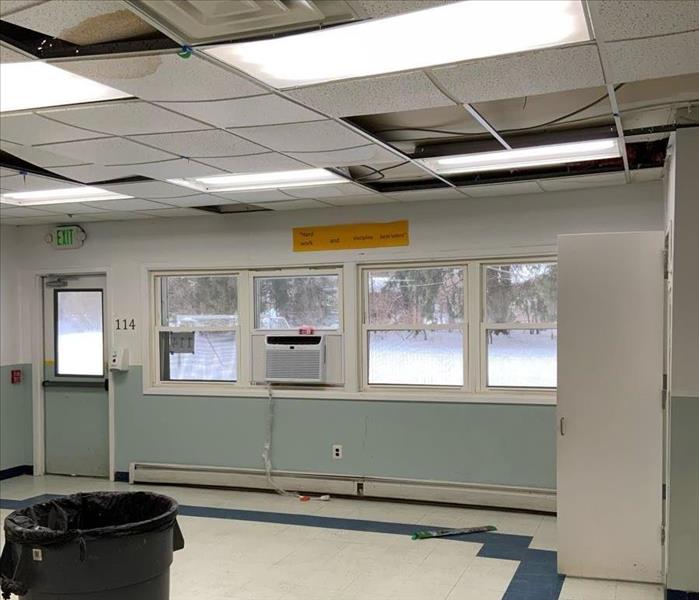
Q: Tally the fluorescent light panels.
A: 5